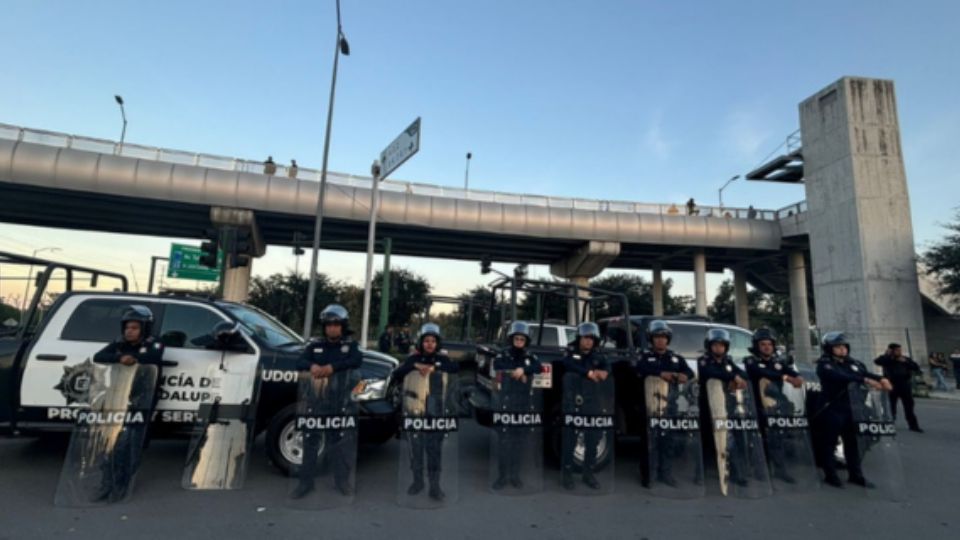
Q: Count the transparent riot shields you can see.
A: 10